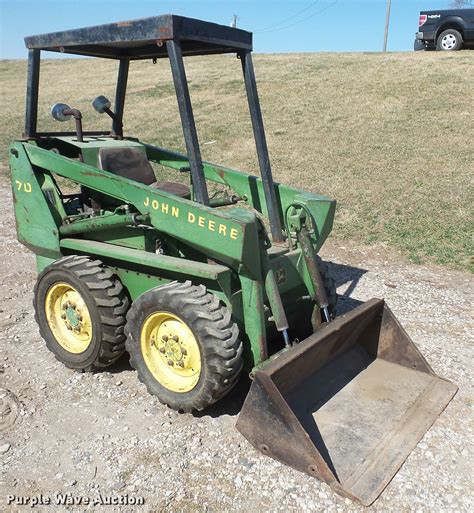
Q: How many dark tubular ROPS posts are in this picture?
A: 4